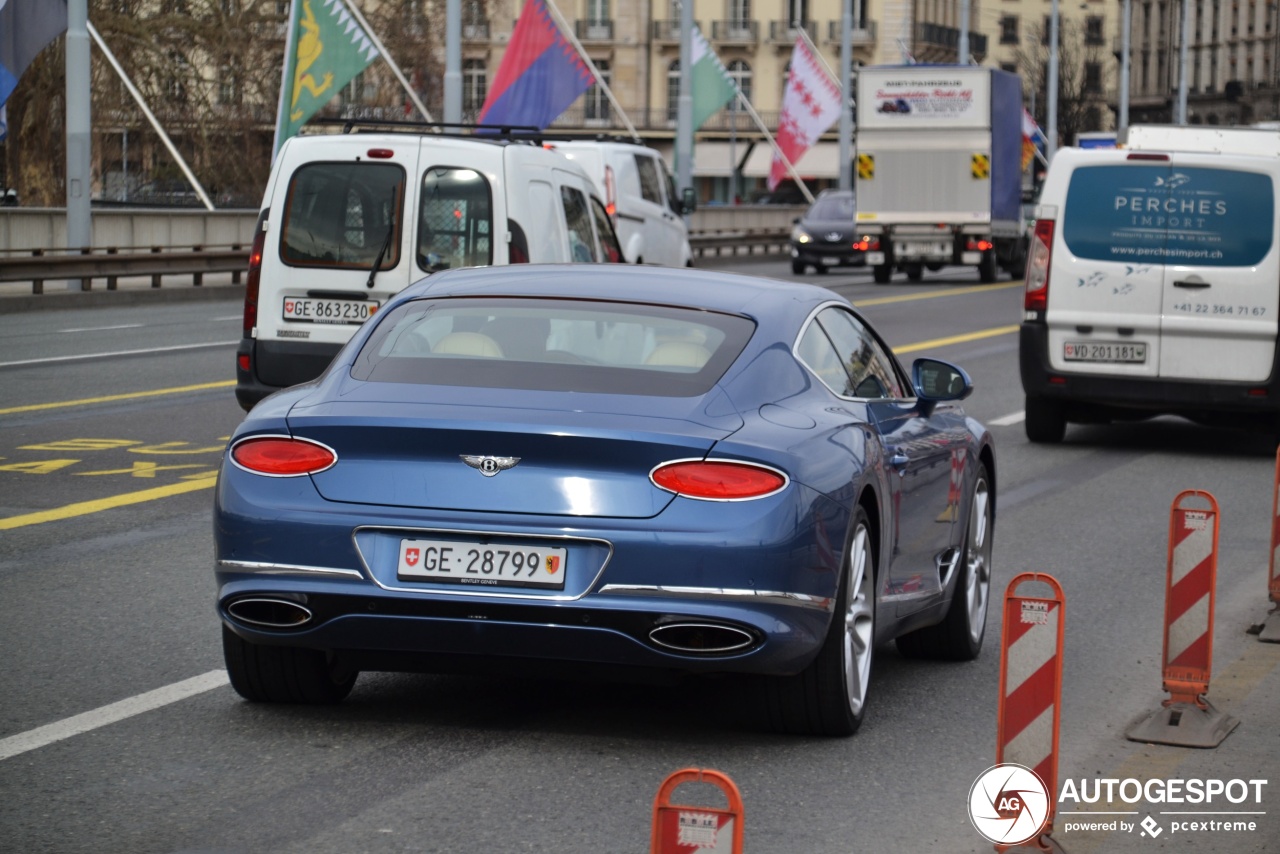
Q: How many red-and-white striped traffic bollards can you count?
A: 4